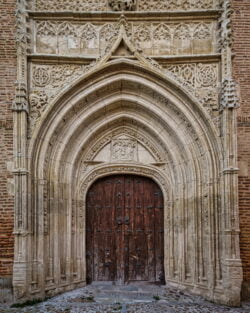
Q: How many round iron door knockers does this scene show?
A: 2